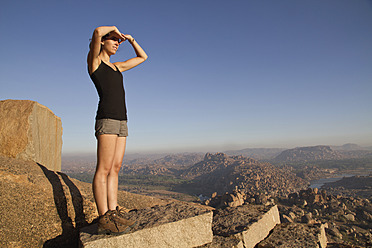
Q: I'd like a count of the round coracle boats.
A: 0